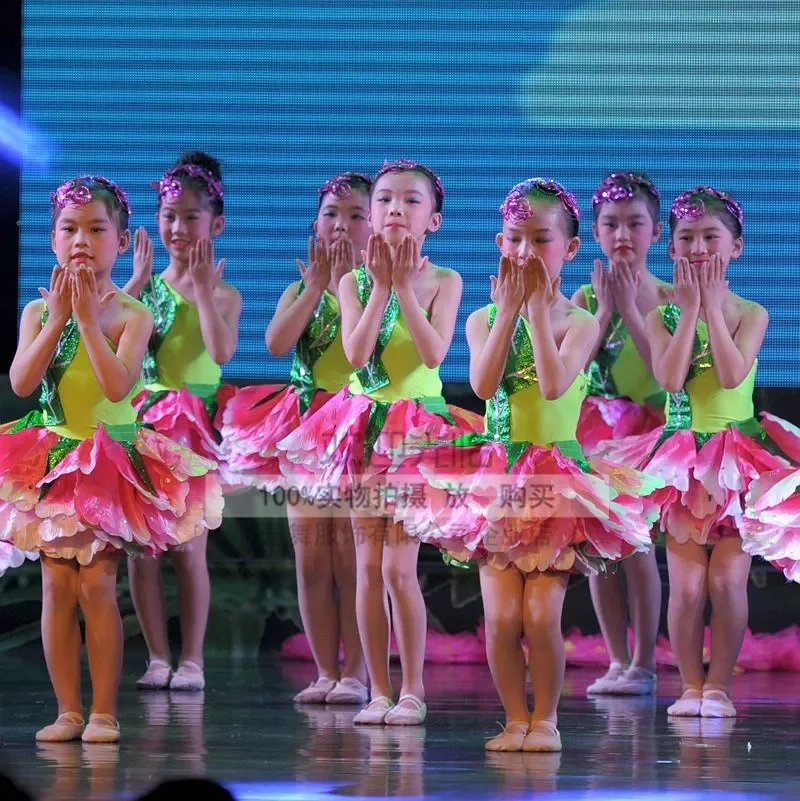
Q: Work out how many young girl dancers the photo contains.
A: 7